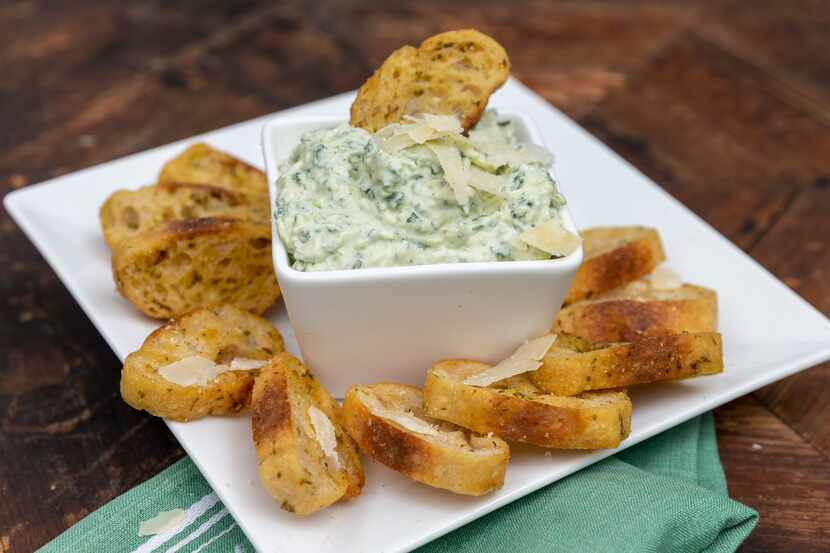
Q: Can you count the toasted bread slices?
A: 11